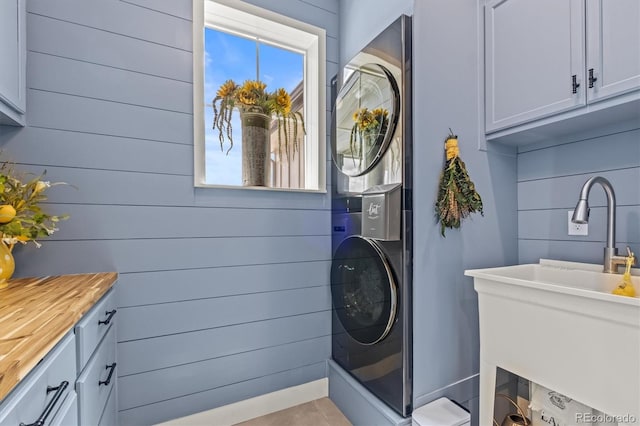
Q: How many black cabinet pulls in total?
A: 5